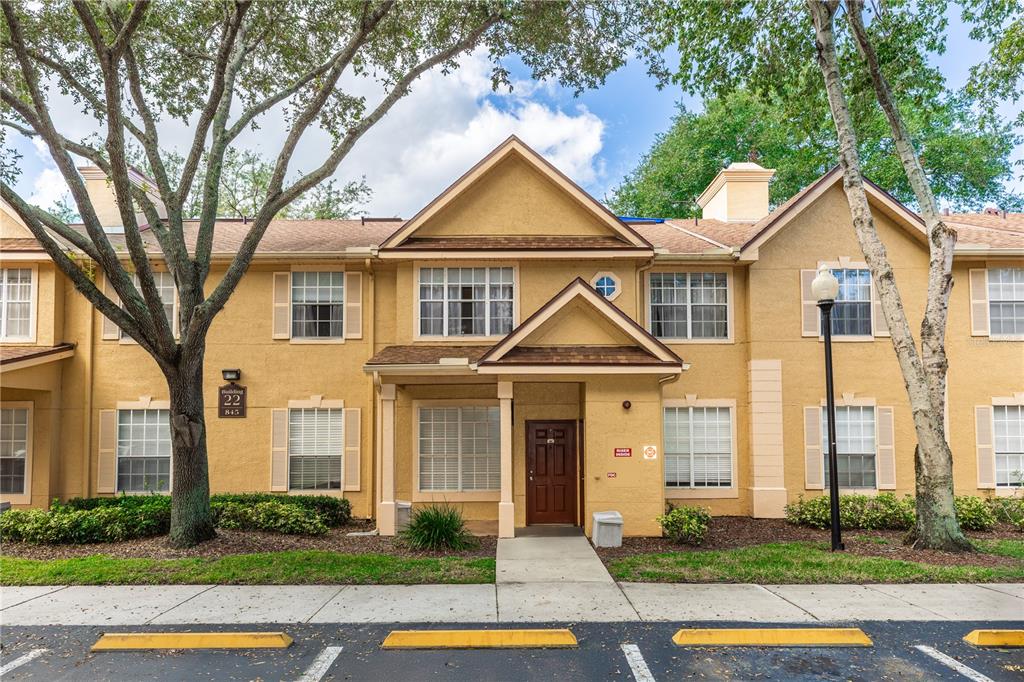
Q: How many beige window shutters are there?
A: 12